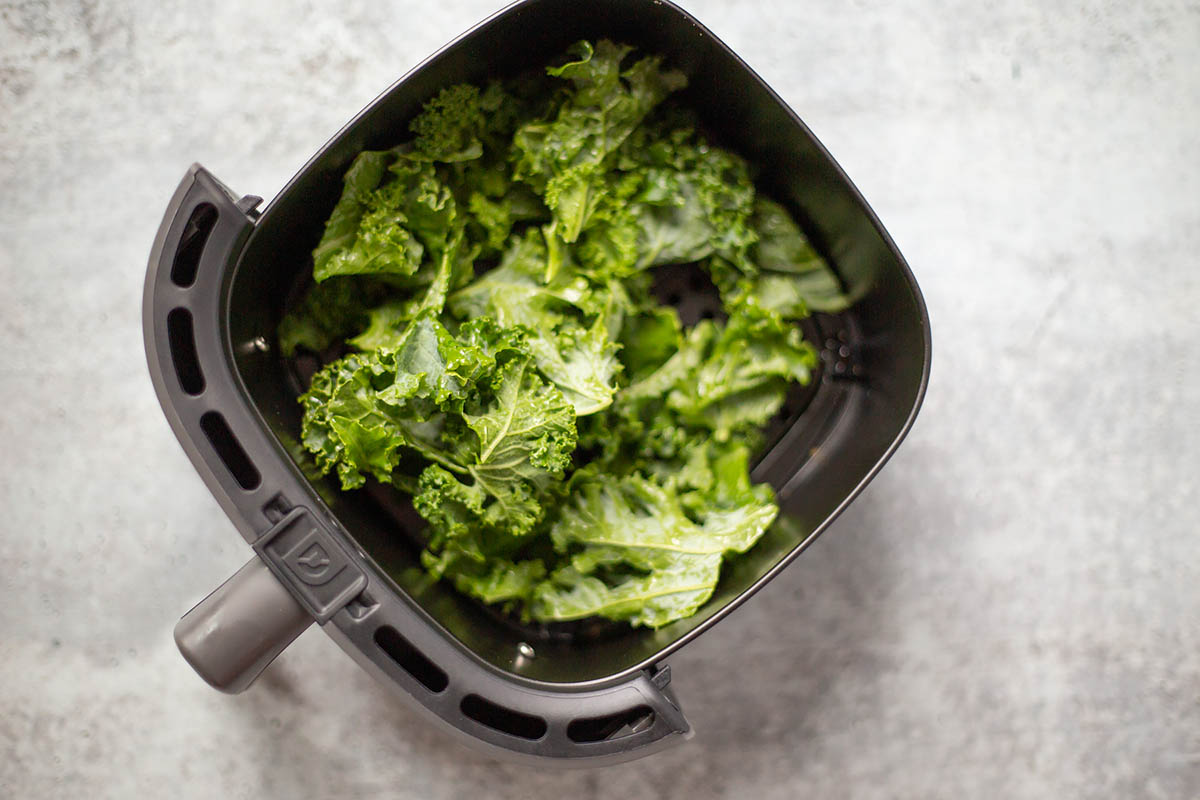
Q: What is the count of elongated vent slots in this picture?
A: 6